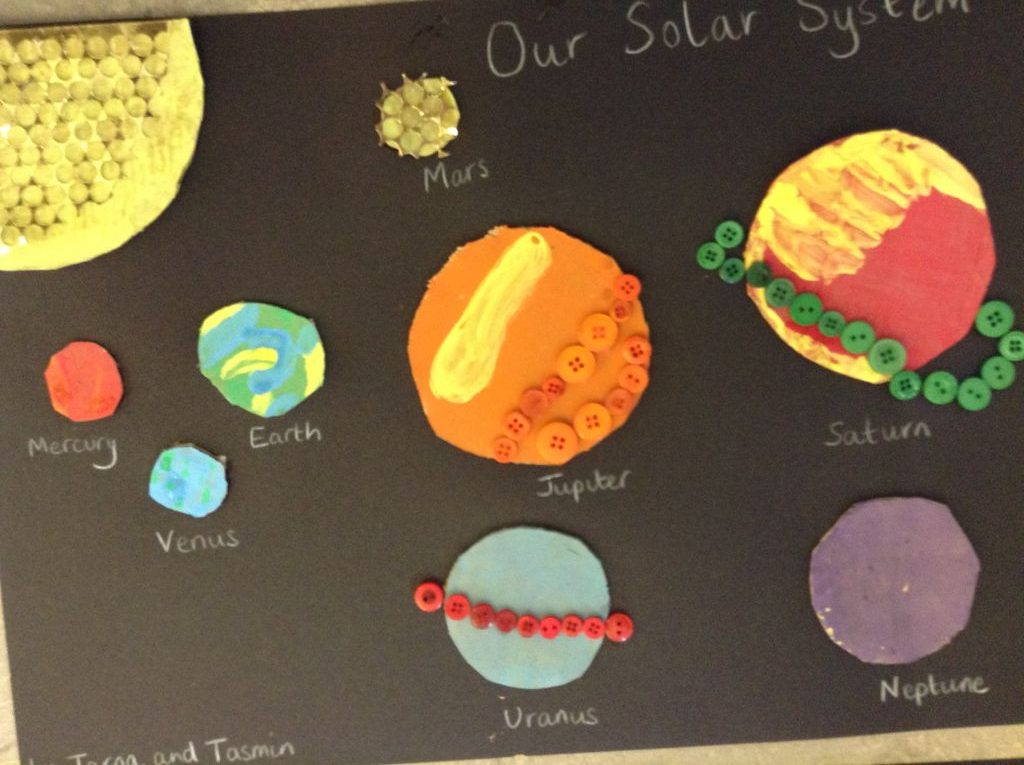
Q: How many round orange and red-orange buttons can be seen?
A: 13